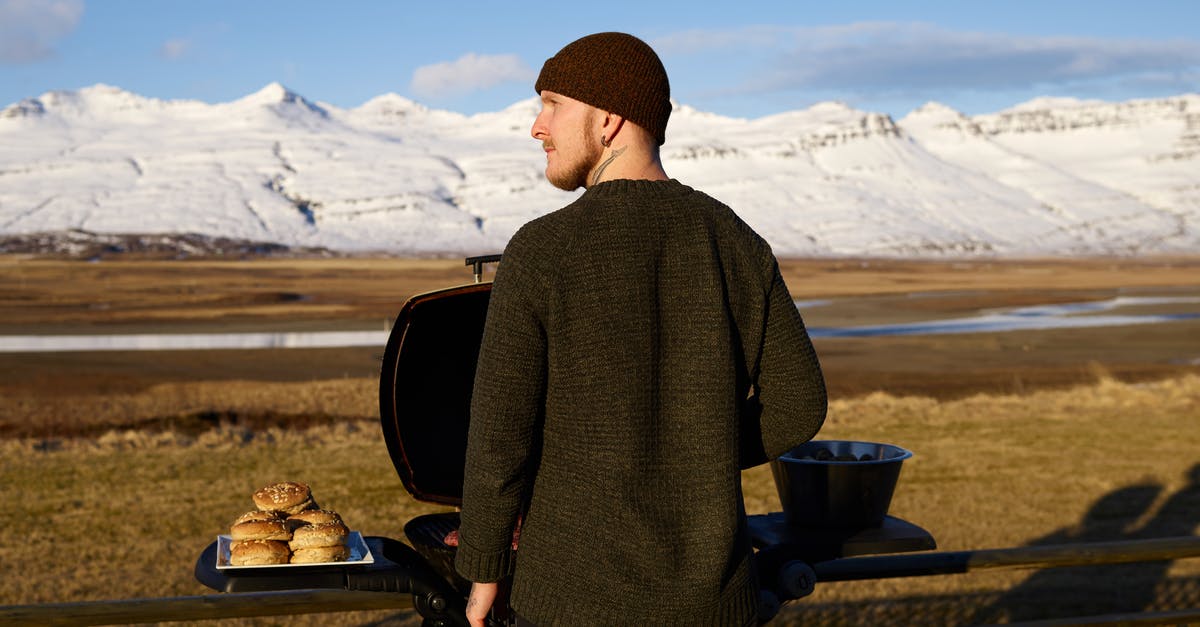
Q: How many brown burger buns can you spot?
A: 7